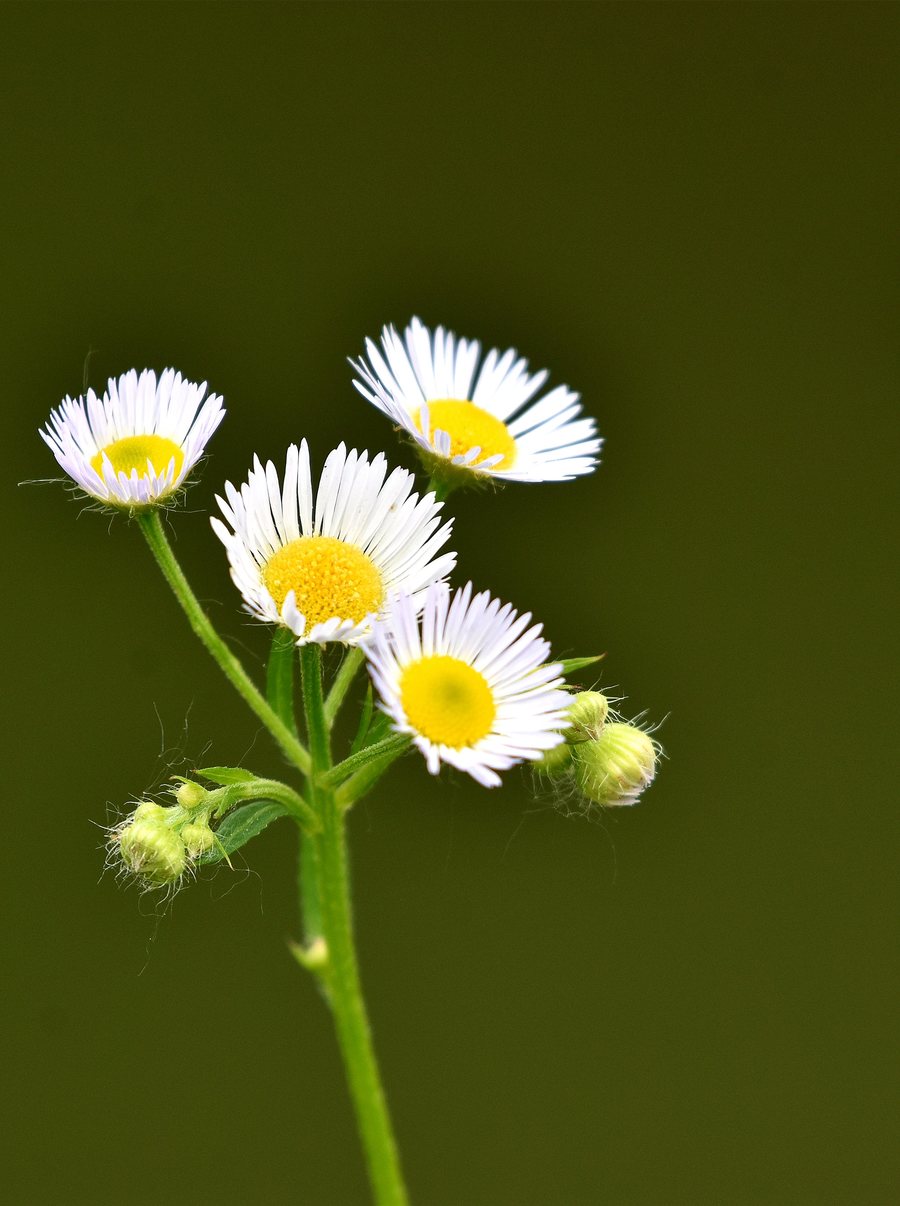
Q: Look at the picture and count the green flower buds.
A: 7